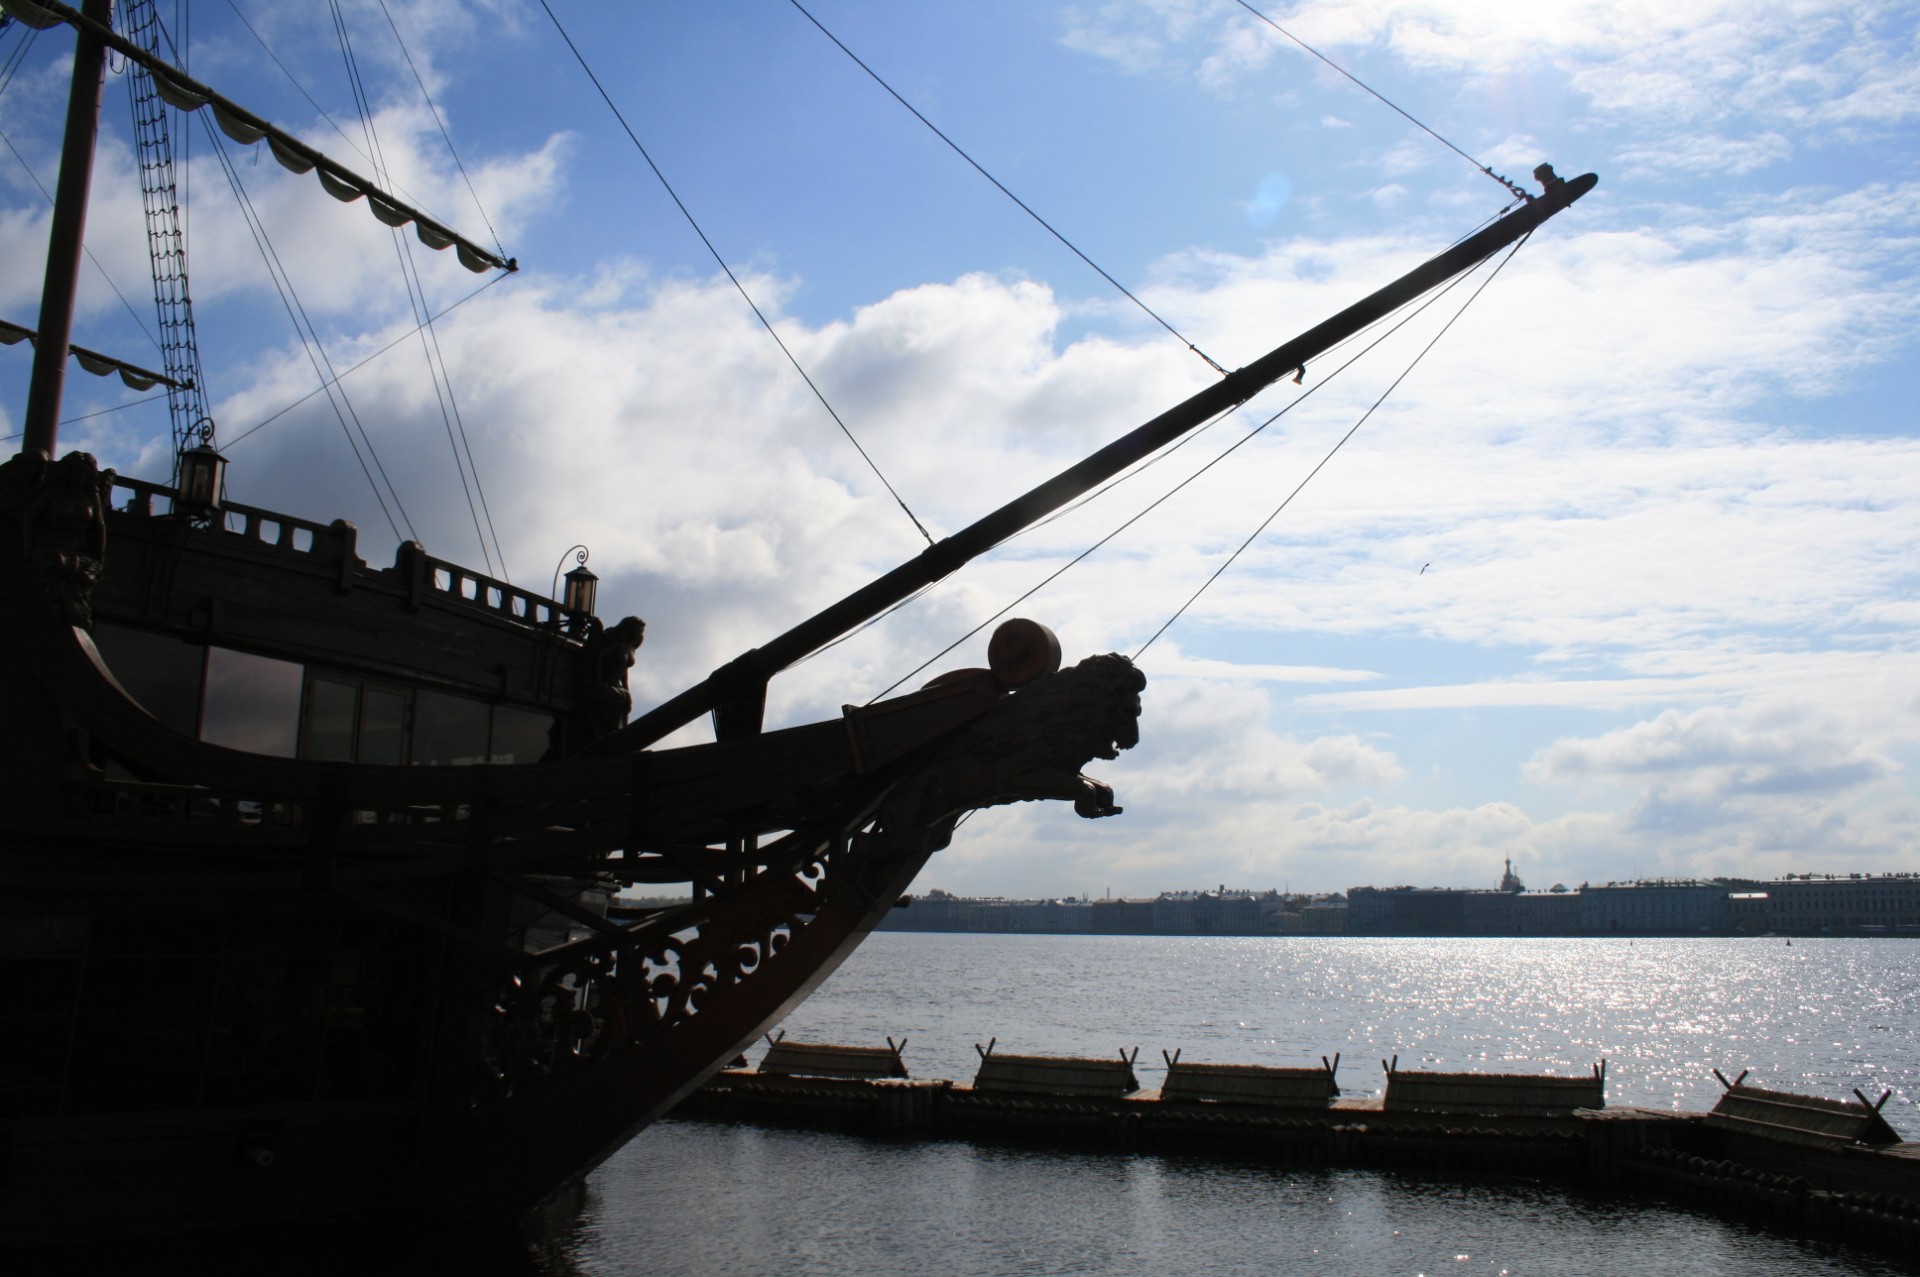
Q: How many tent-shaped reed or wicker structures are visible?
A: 5